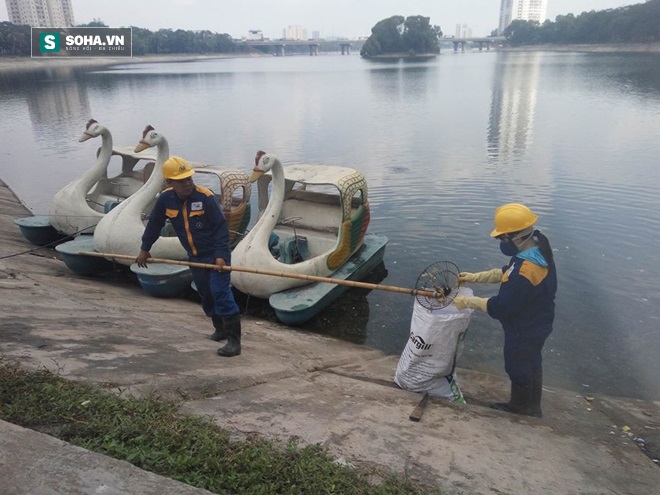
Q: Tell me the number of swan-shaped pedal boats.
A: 3